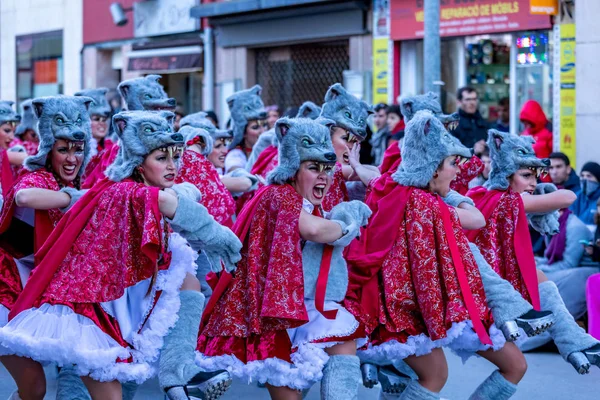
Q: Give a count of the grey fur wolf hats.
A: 14